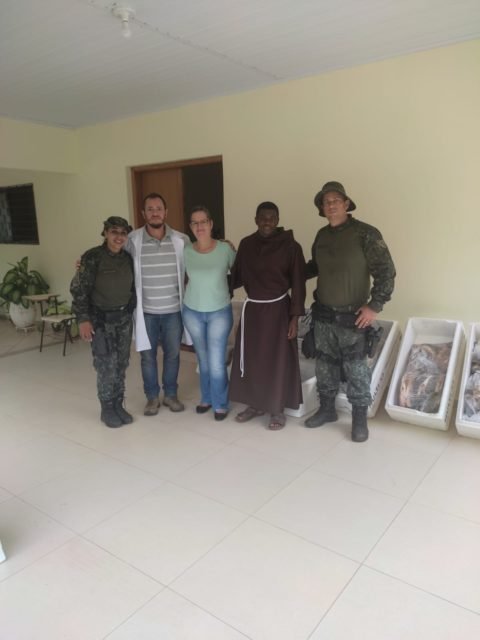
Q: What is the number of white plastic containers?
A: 4